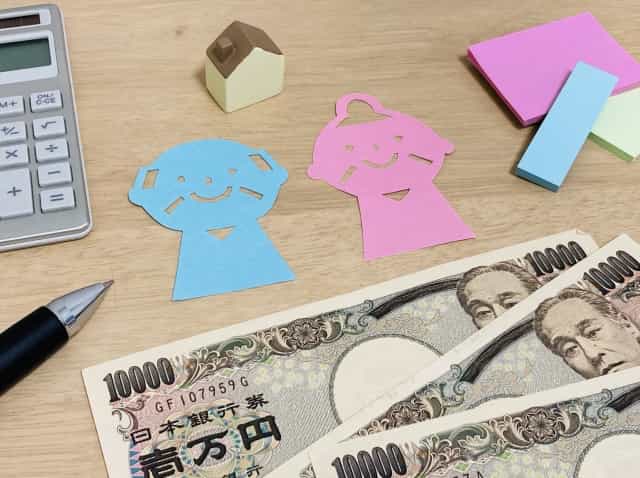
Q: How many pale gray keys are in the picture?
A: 9